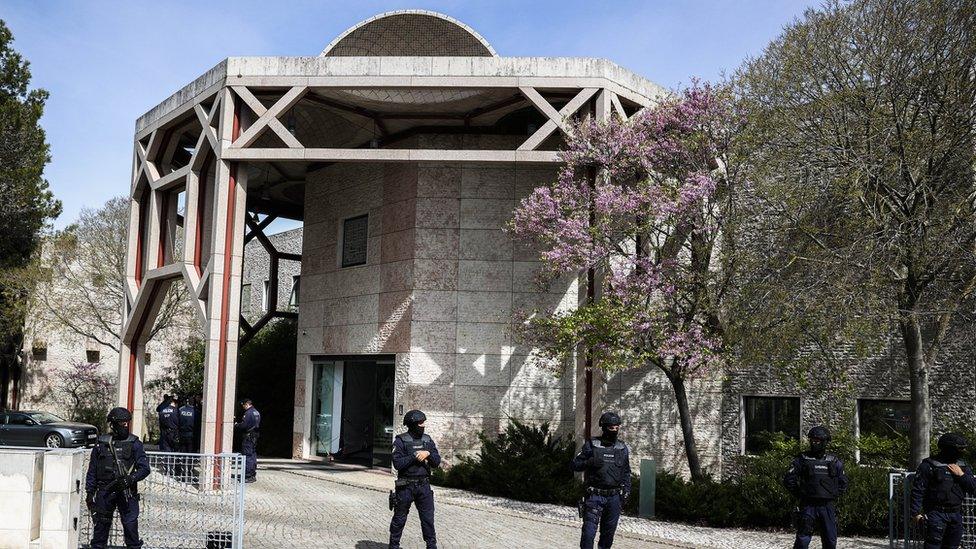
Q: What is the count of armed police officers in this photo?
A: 5